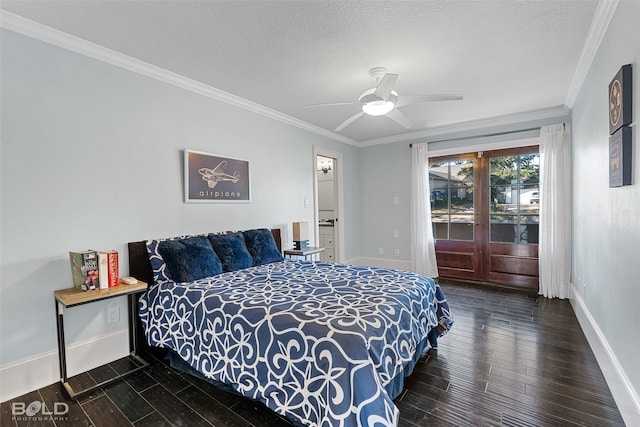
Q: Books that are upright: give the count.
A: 3